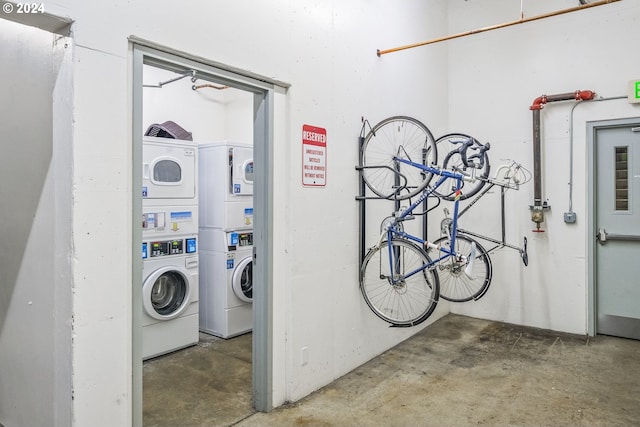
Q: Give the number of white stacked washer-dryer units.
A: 2